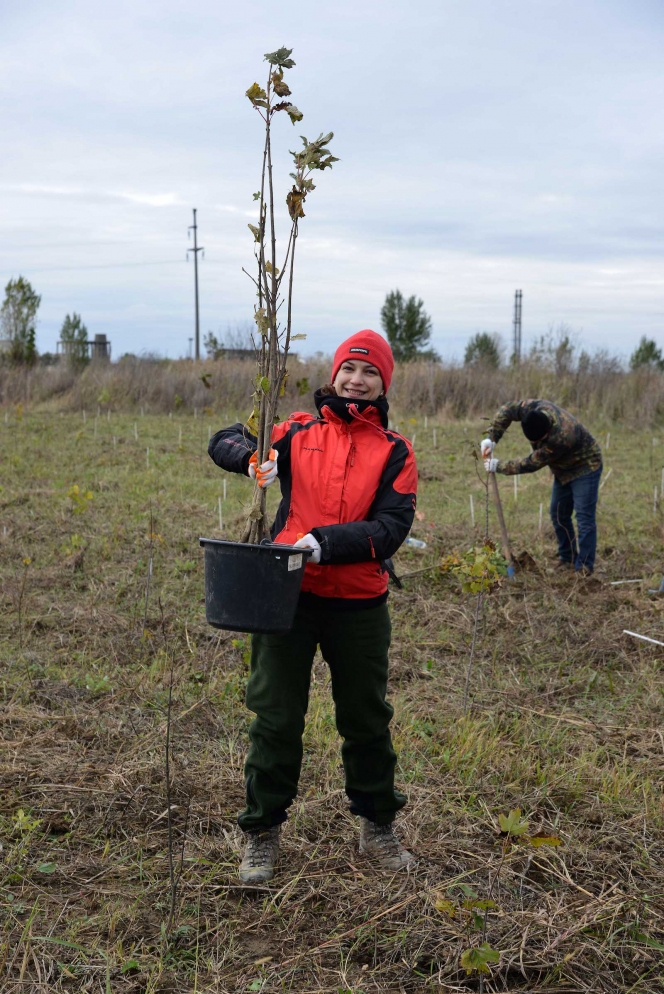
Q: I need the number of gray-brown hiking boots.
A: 2